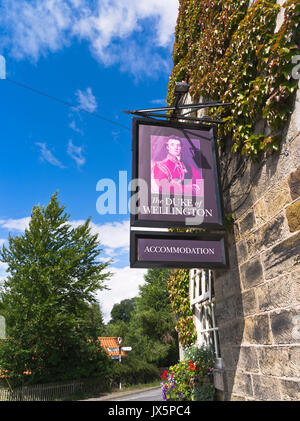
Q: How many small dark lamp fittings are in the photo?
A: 1